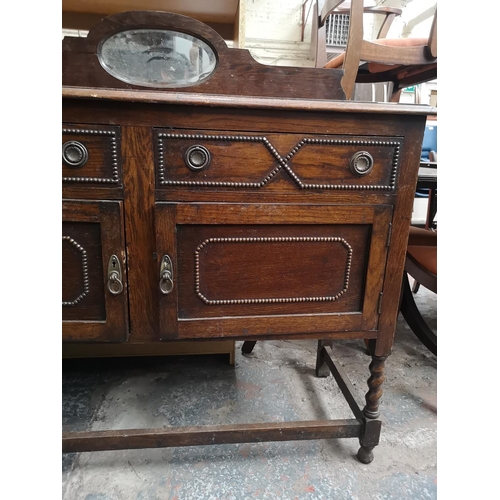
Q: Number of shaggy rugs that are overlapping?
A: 0